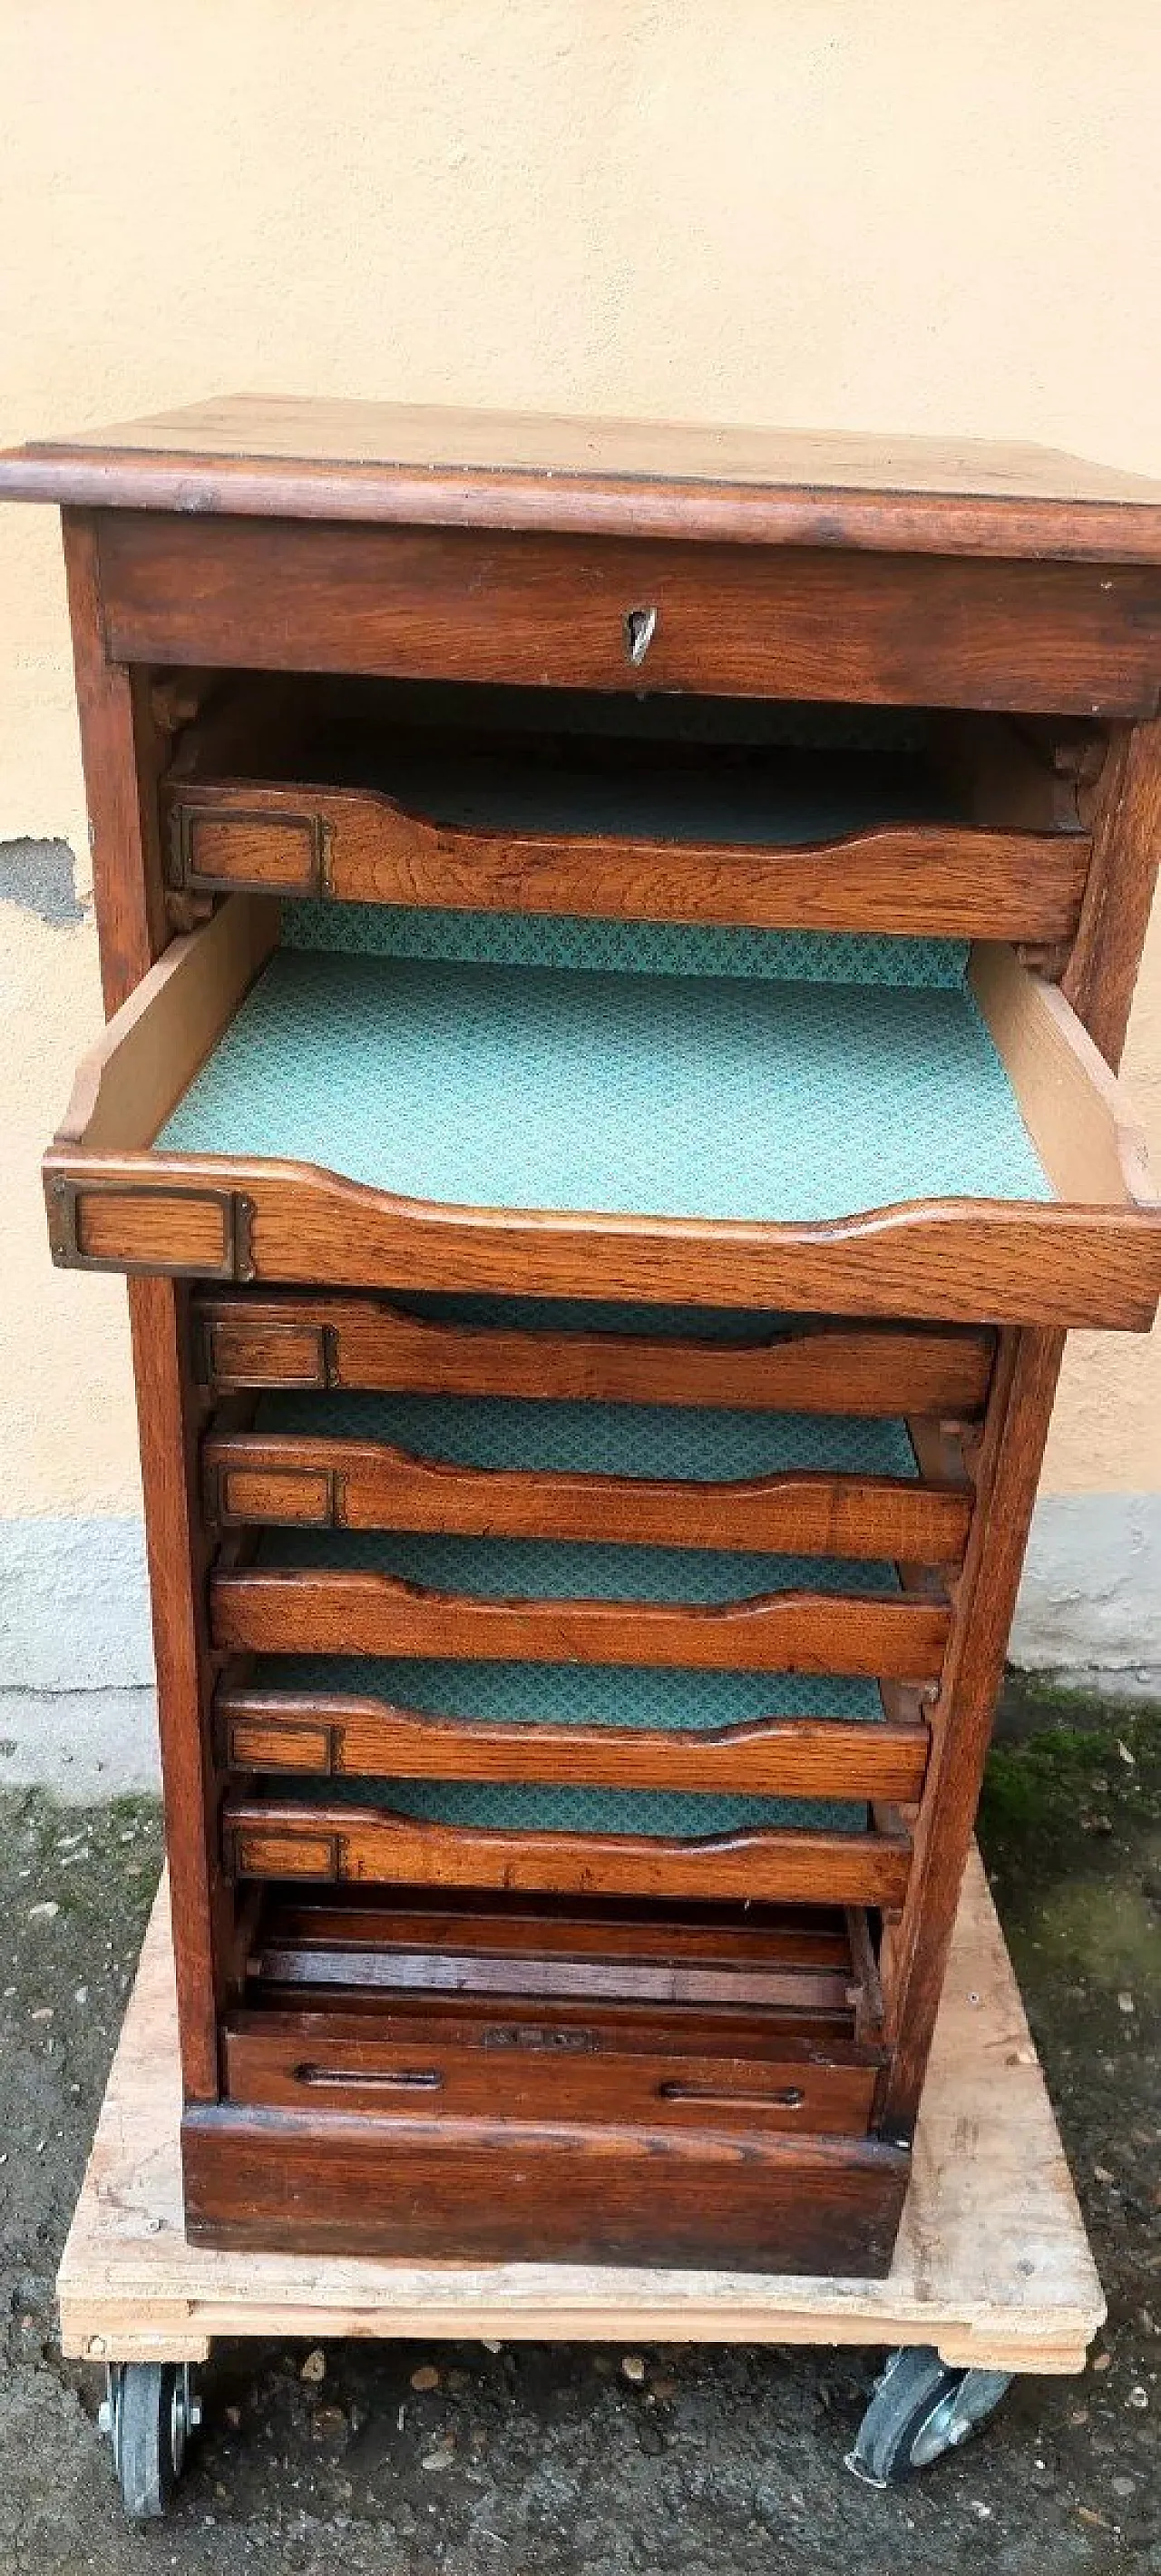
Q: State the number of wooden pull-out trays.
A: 7